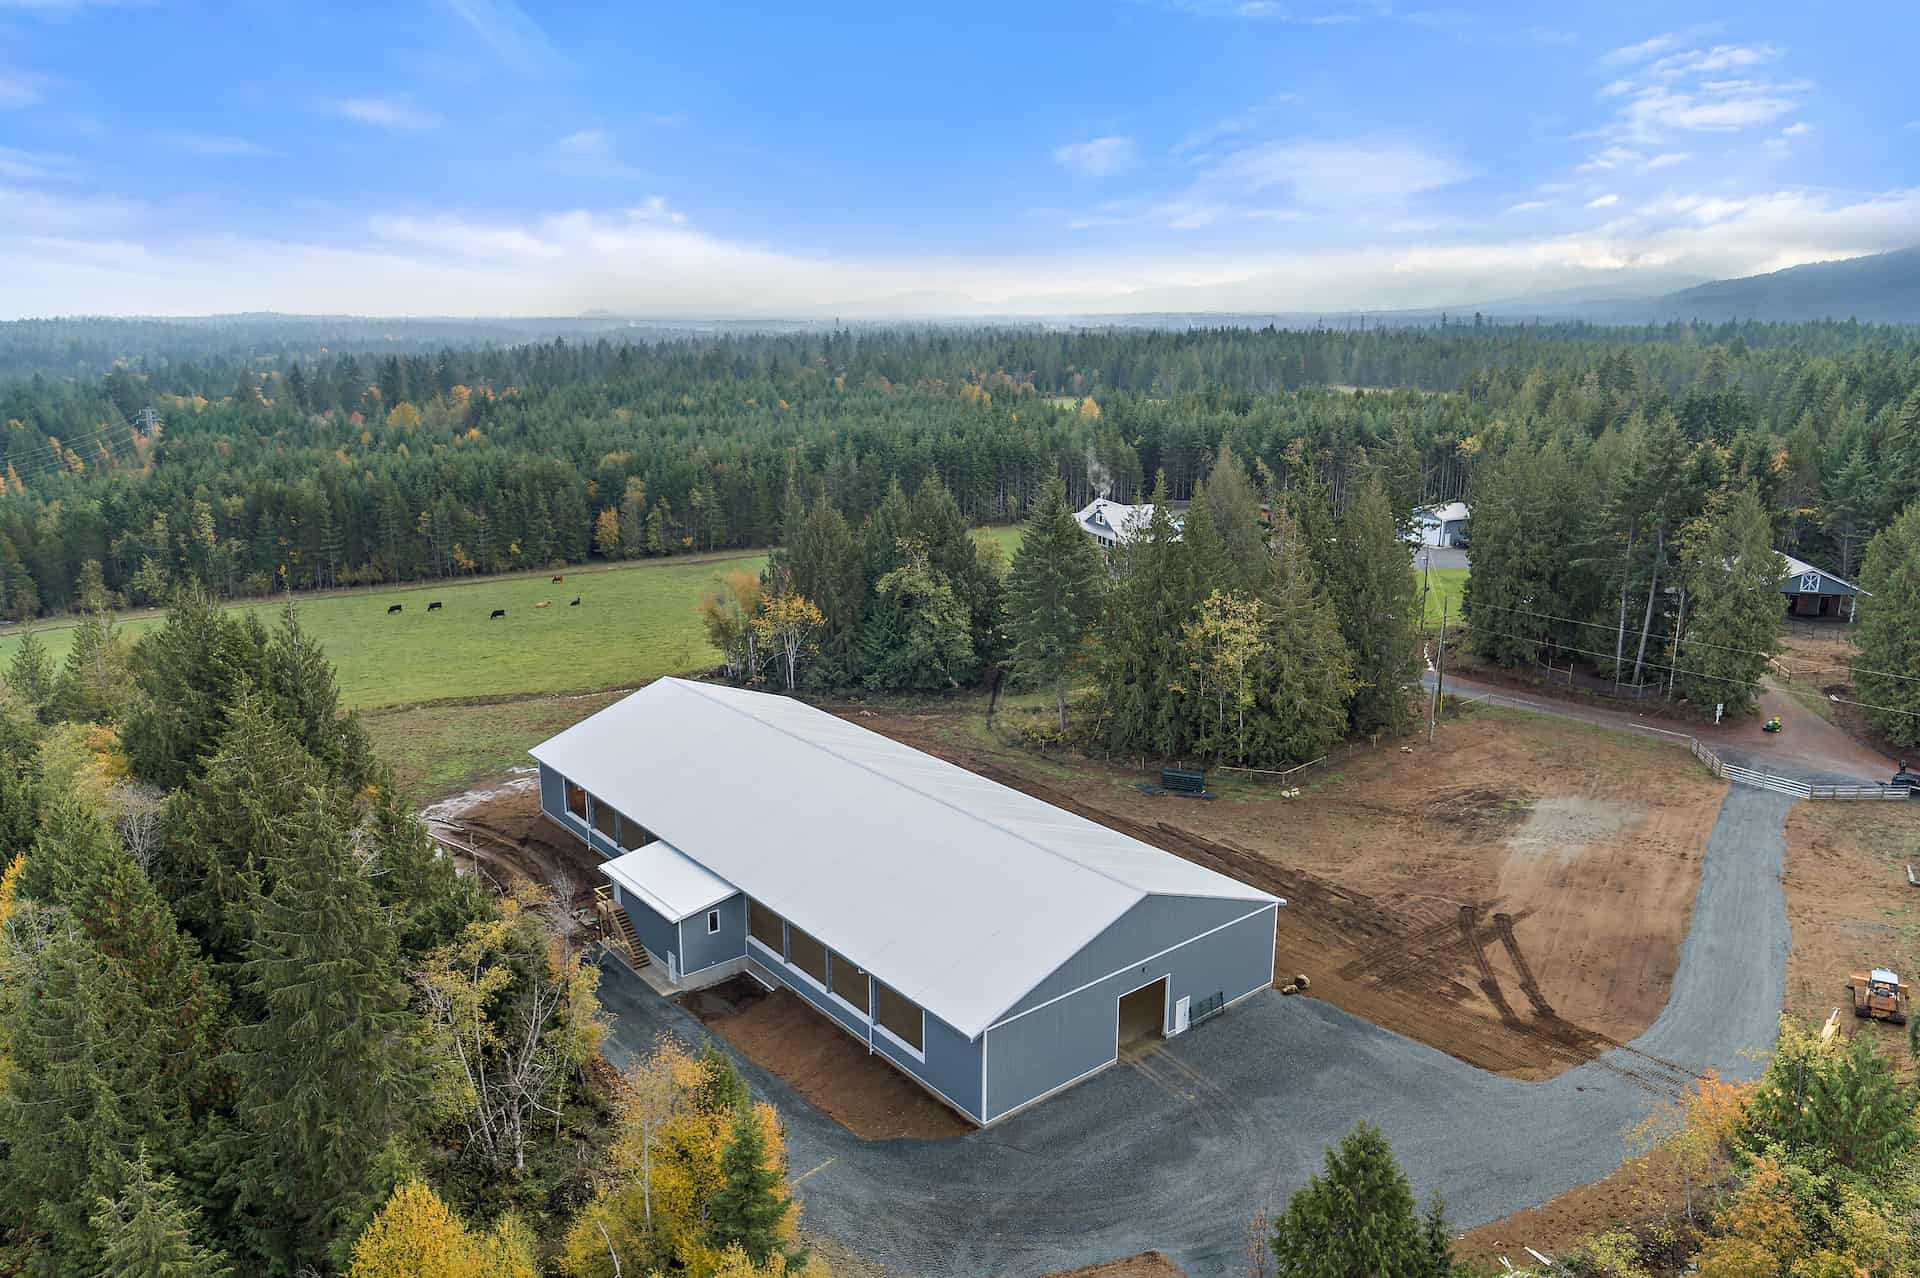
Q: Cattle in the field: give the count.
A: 6